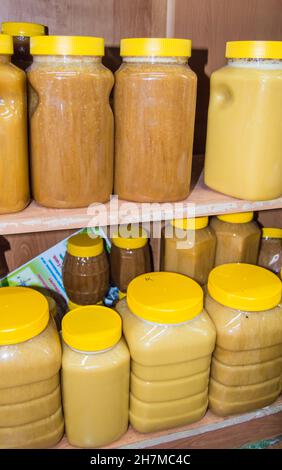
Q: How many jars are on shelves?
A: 14